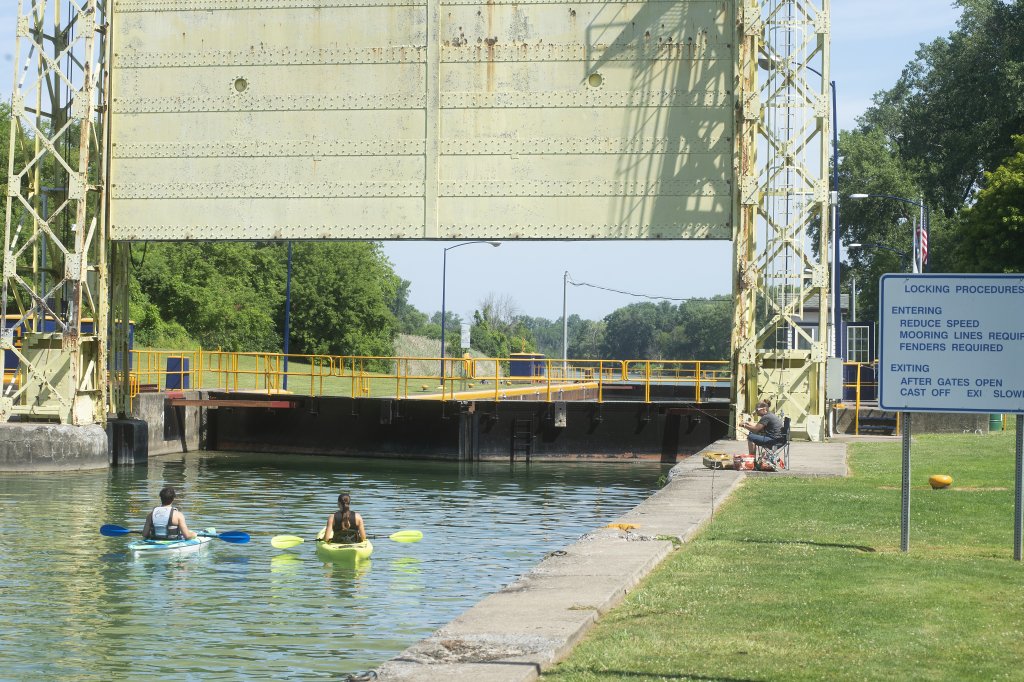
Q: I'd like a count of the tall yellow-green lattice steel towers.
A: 2